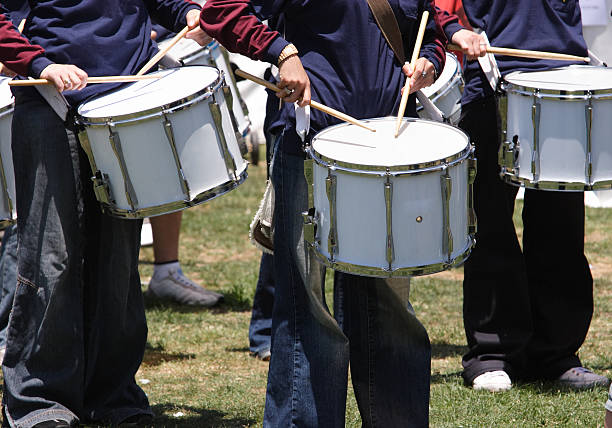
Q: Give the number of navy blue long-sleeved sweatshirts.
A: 3